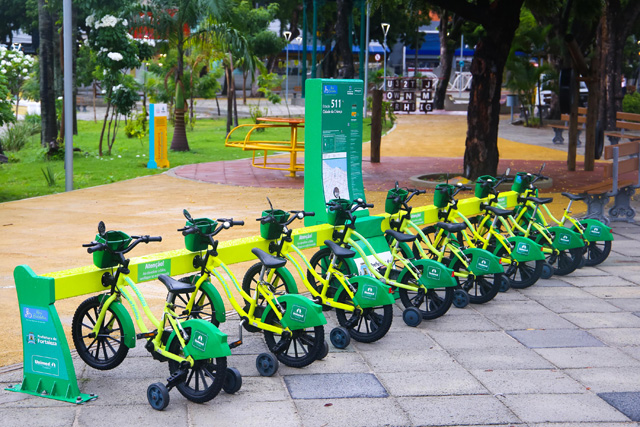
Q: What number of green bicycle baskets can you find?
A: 8